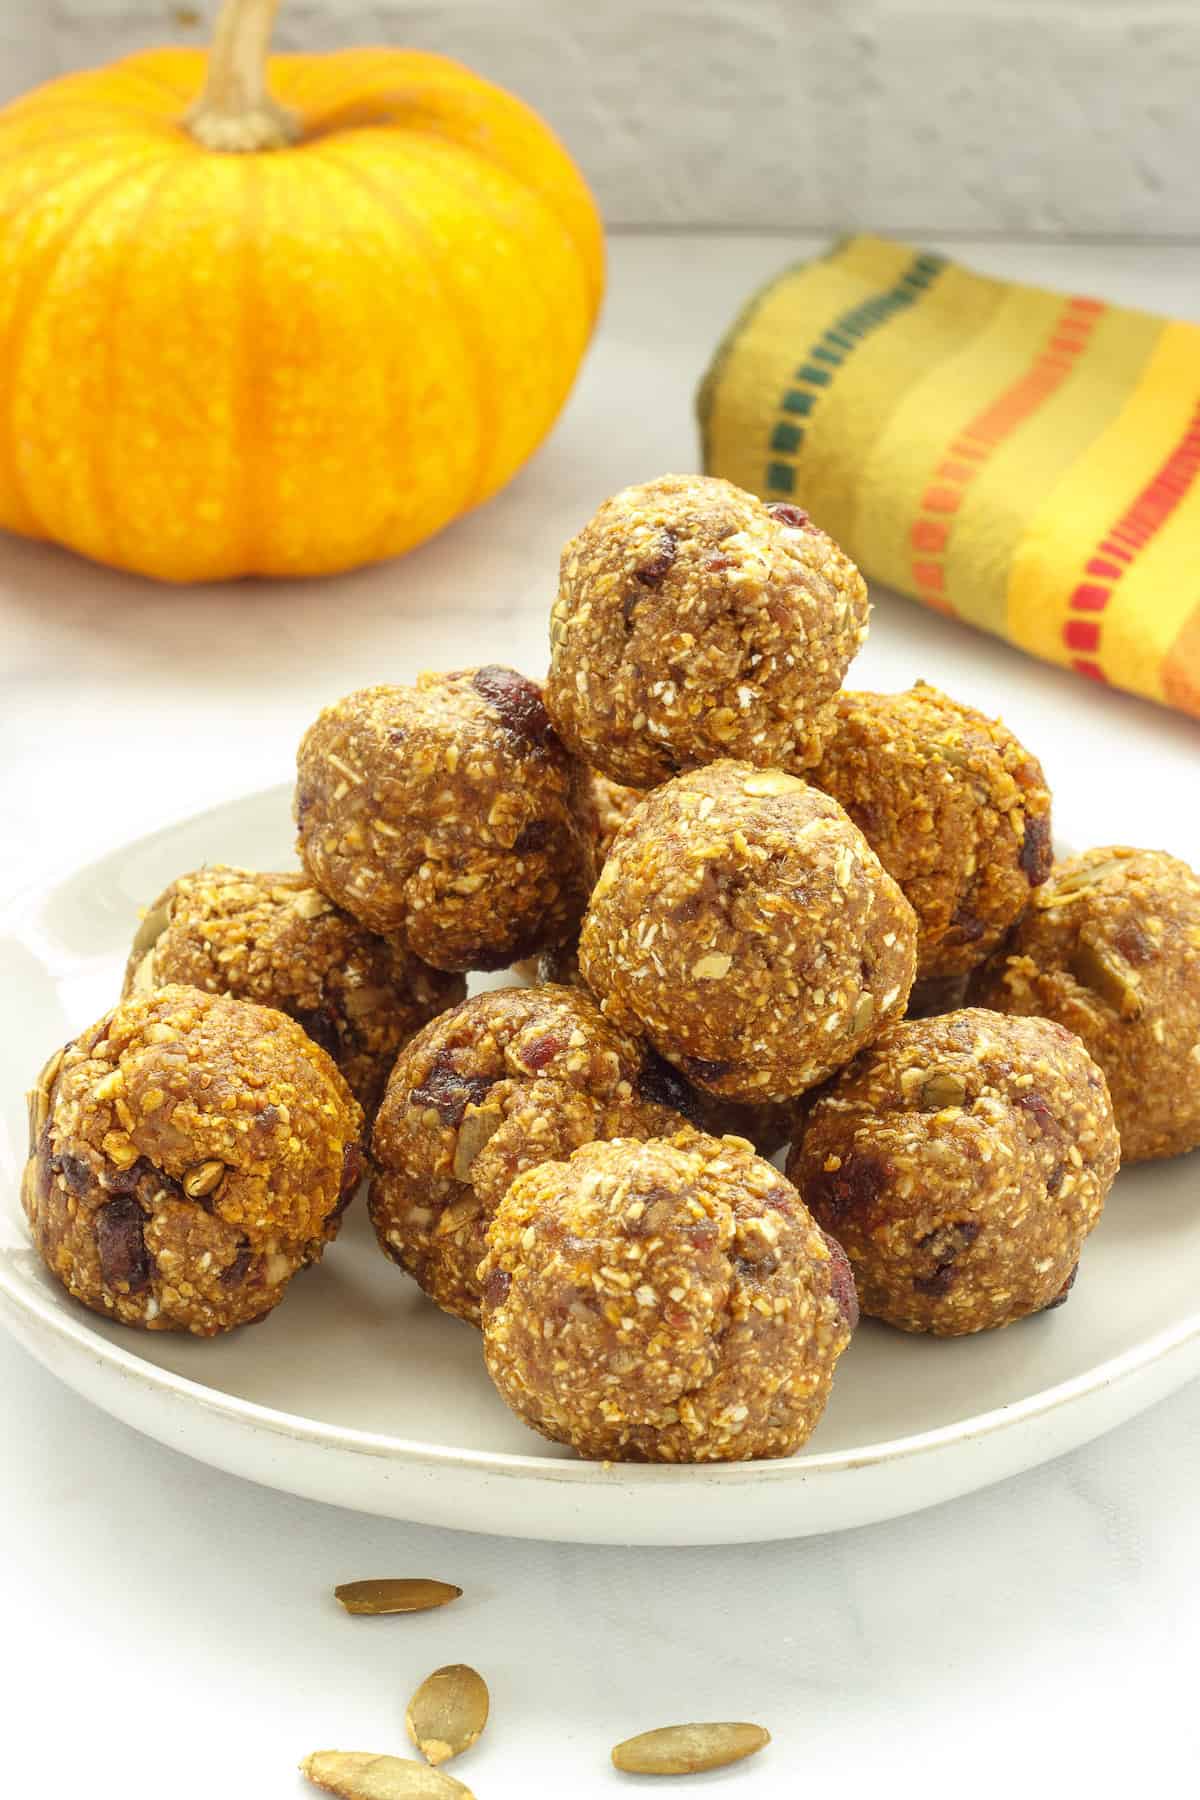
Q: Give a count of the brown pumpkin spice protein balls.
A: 11